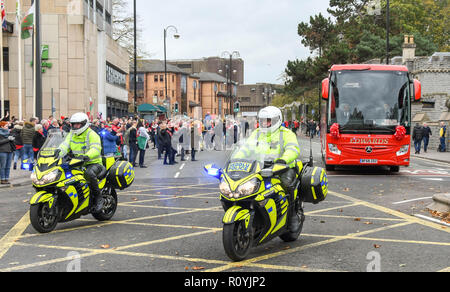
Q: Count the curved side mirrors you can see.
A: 2